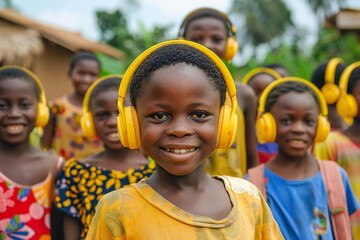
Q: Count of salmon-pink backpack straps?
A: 2